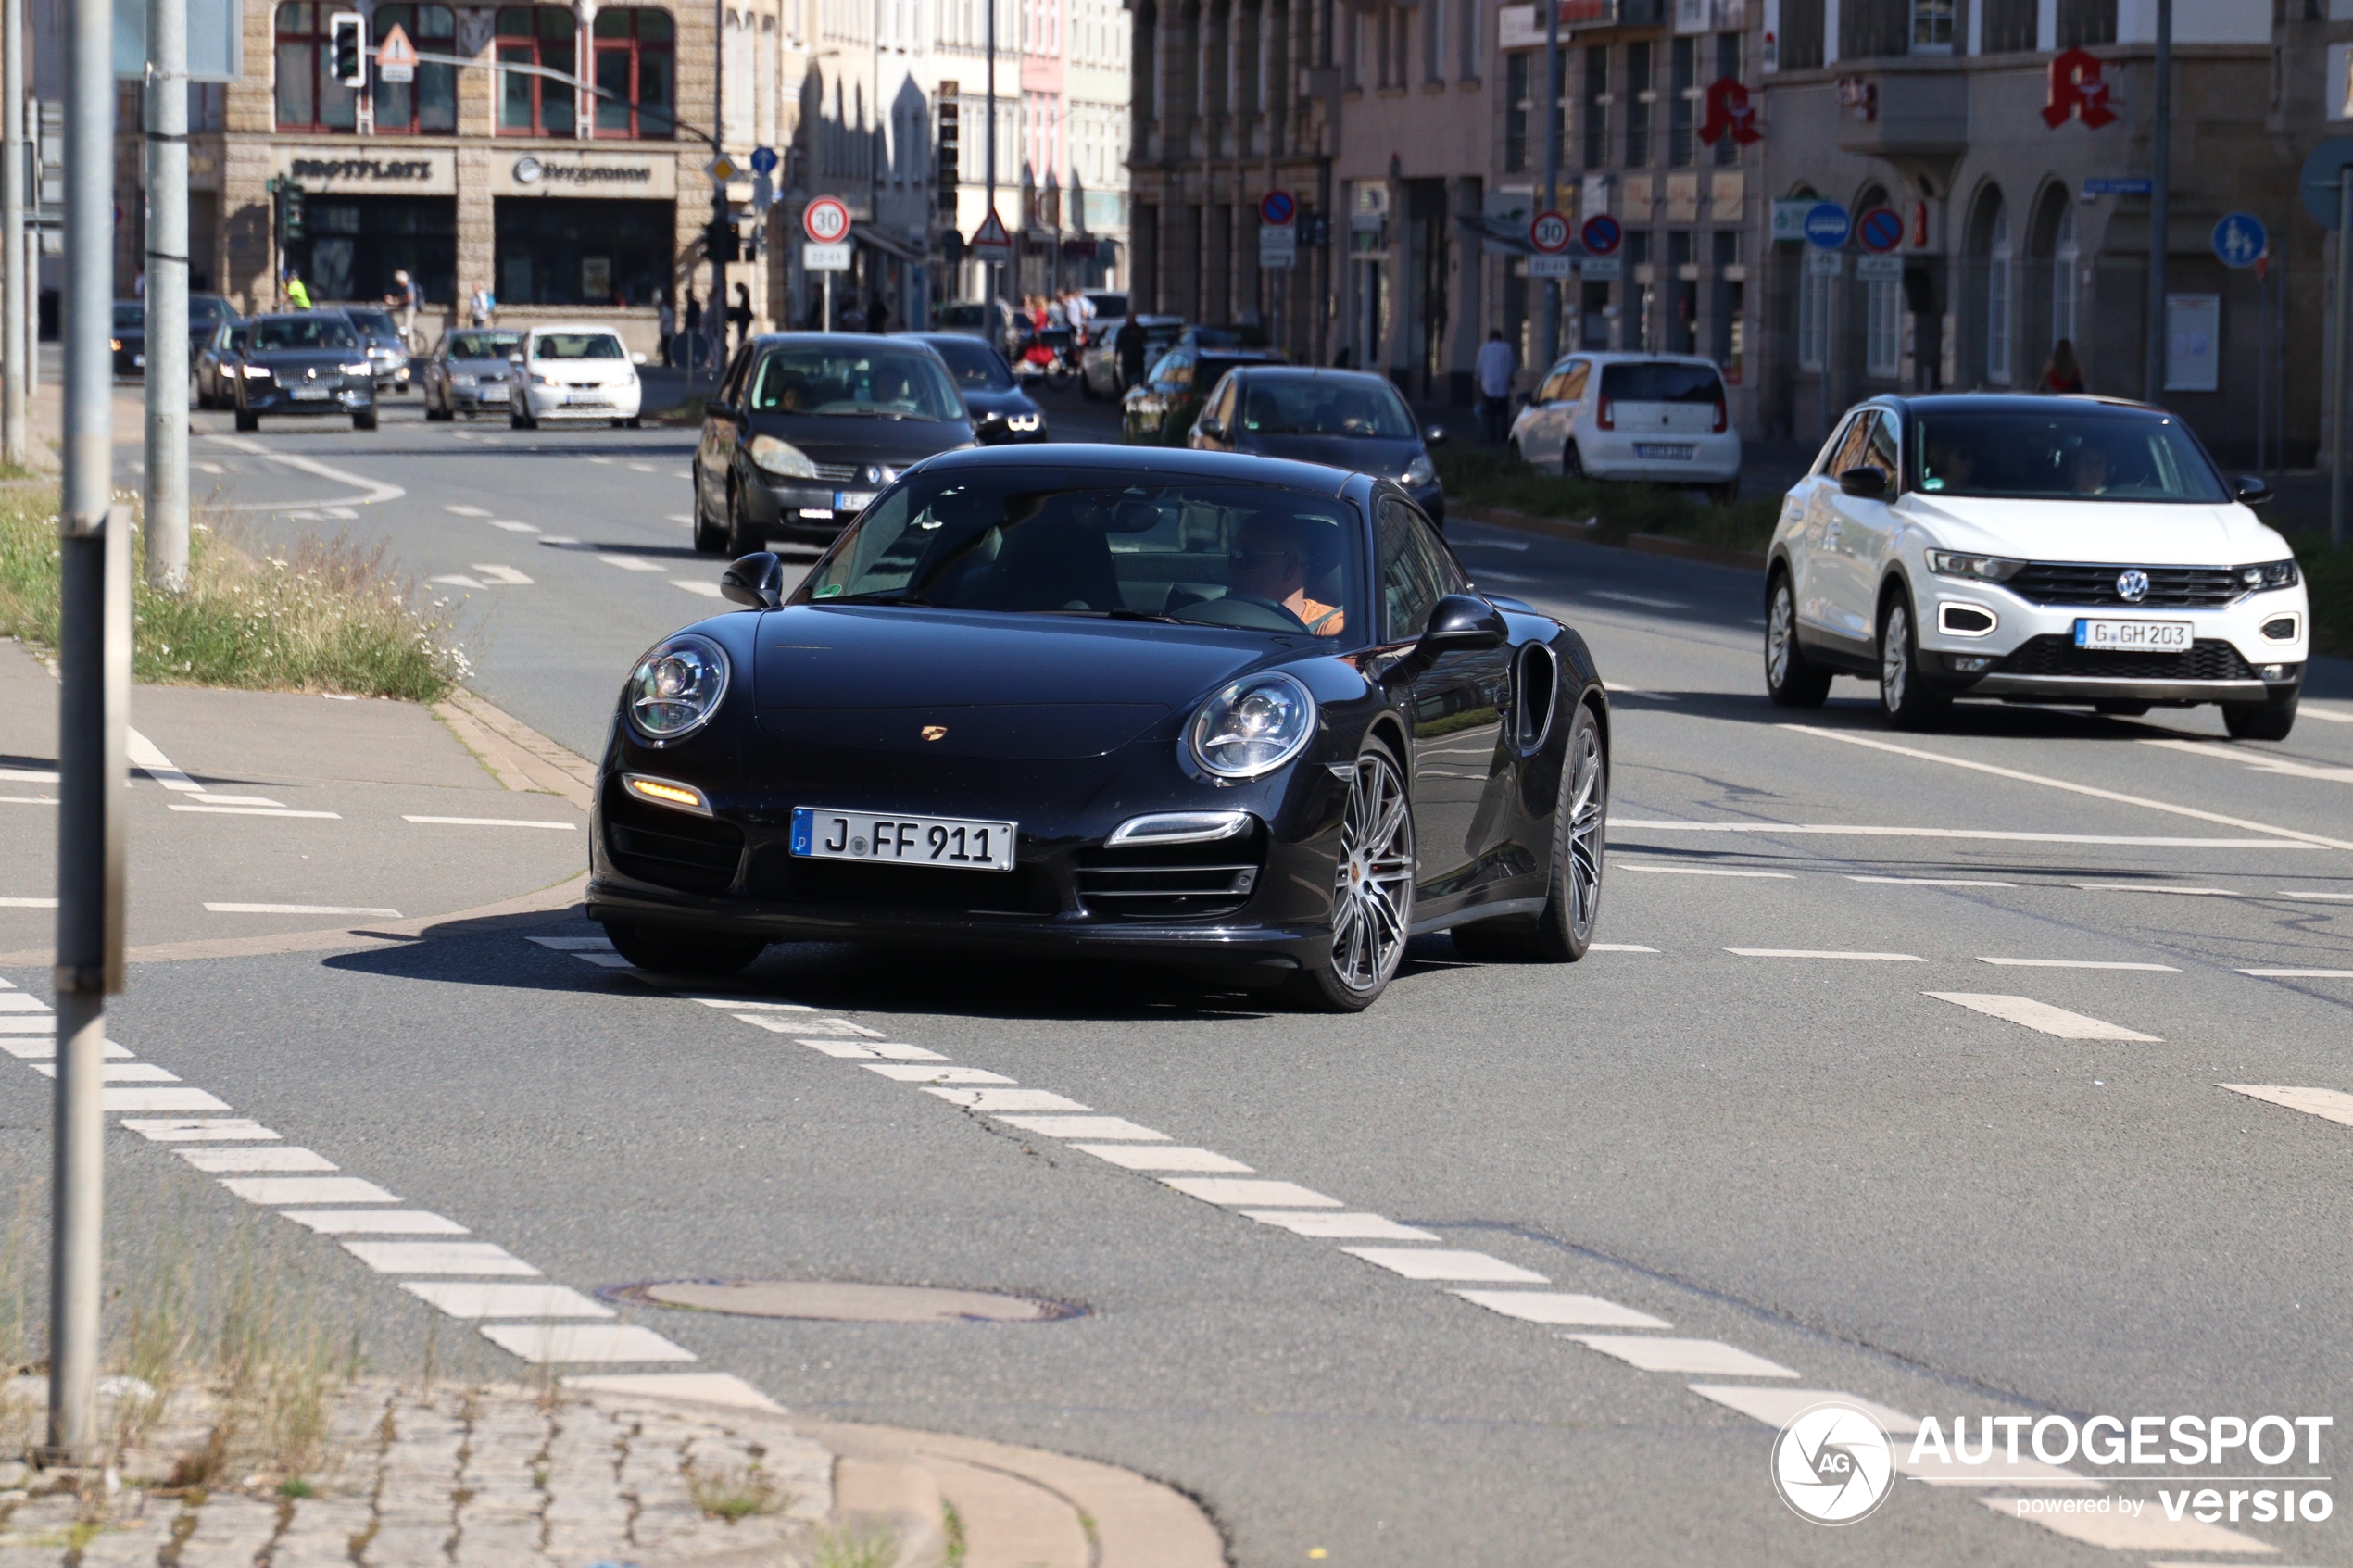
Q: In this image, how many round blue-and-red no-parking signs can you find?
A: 3